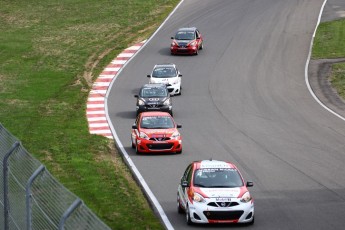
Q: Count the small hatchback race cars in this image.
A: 5